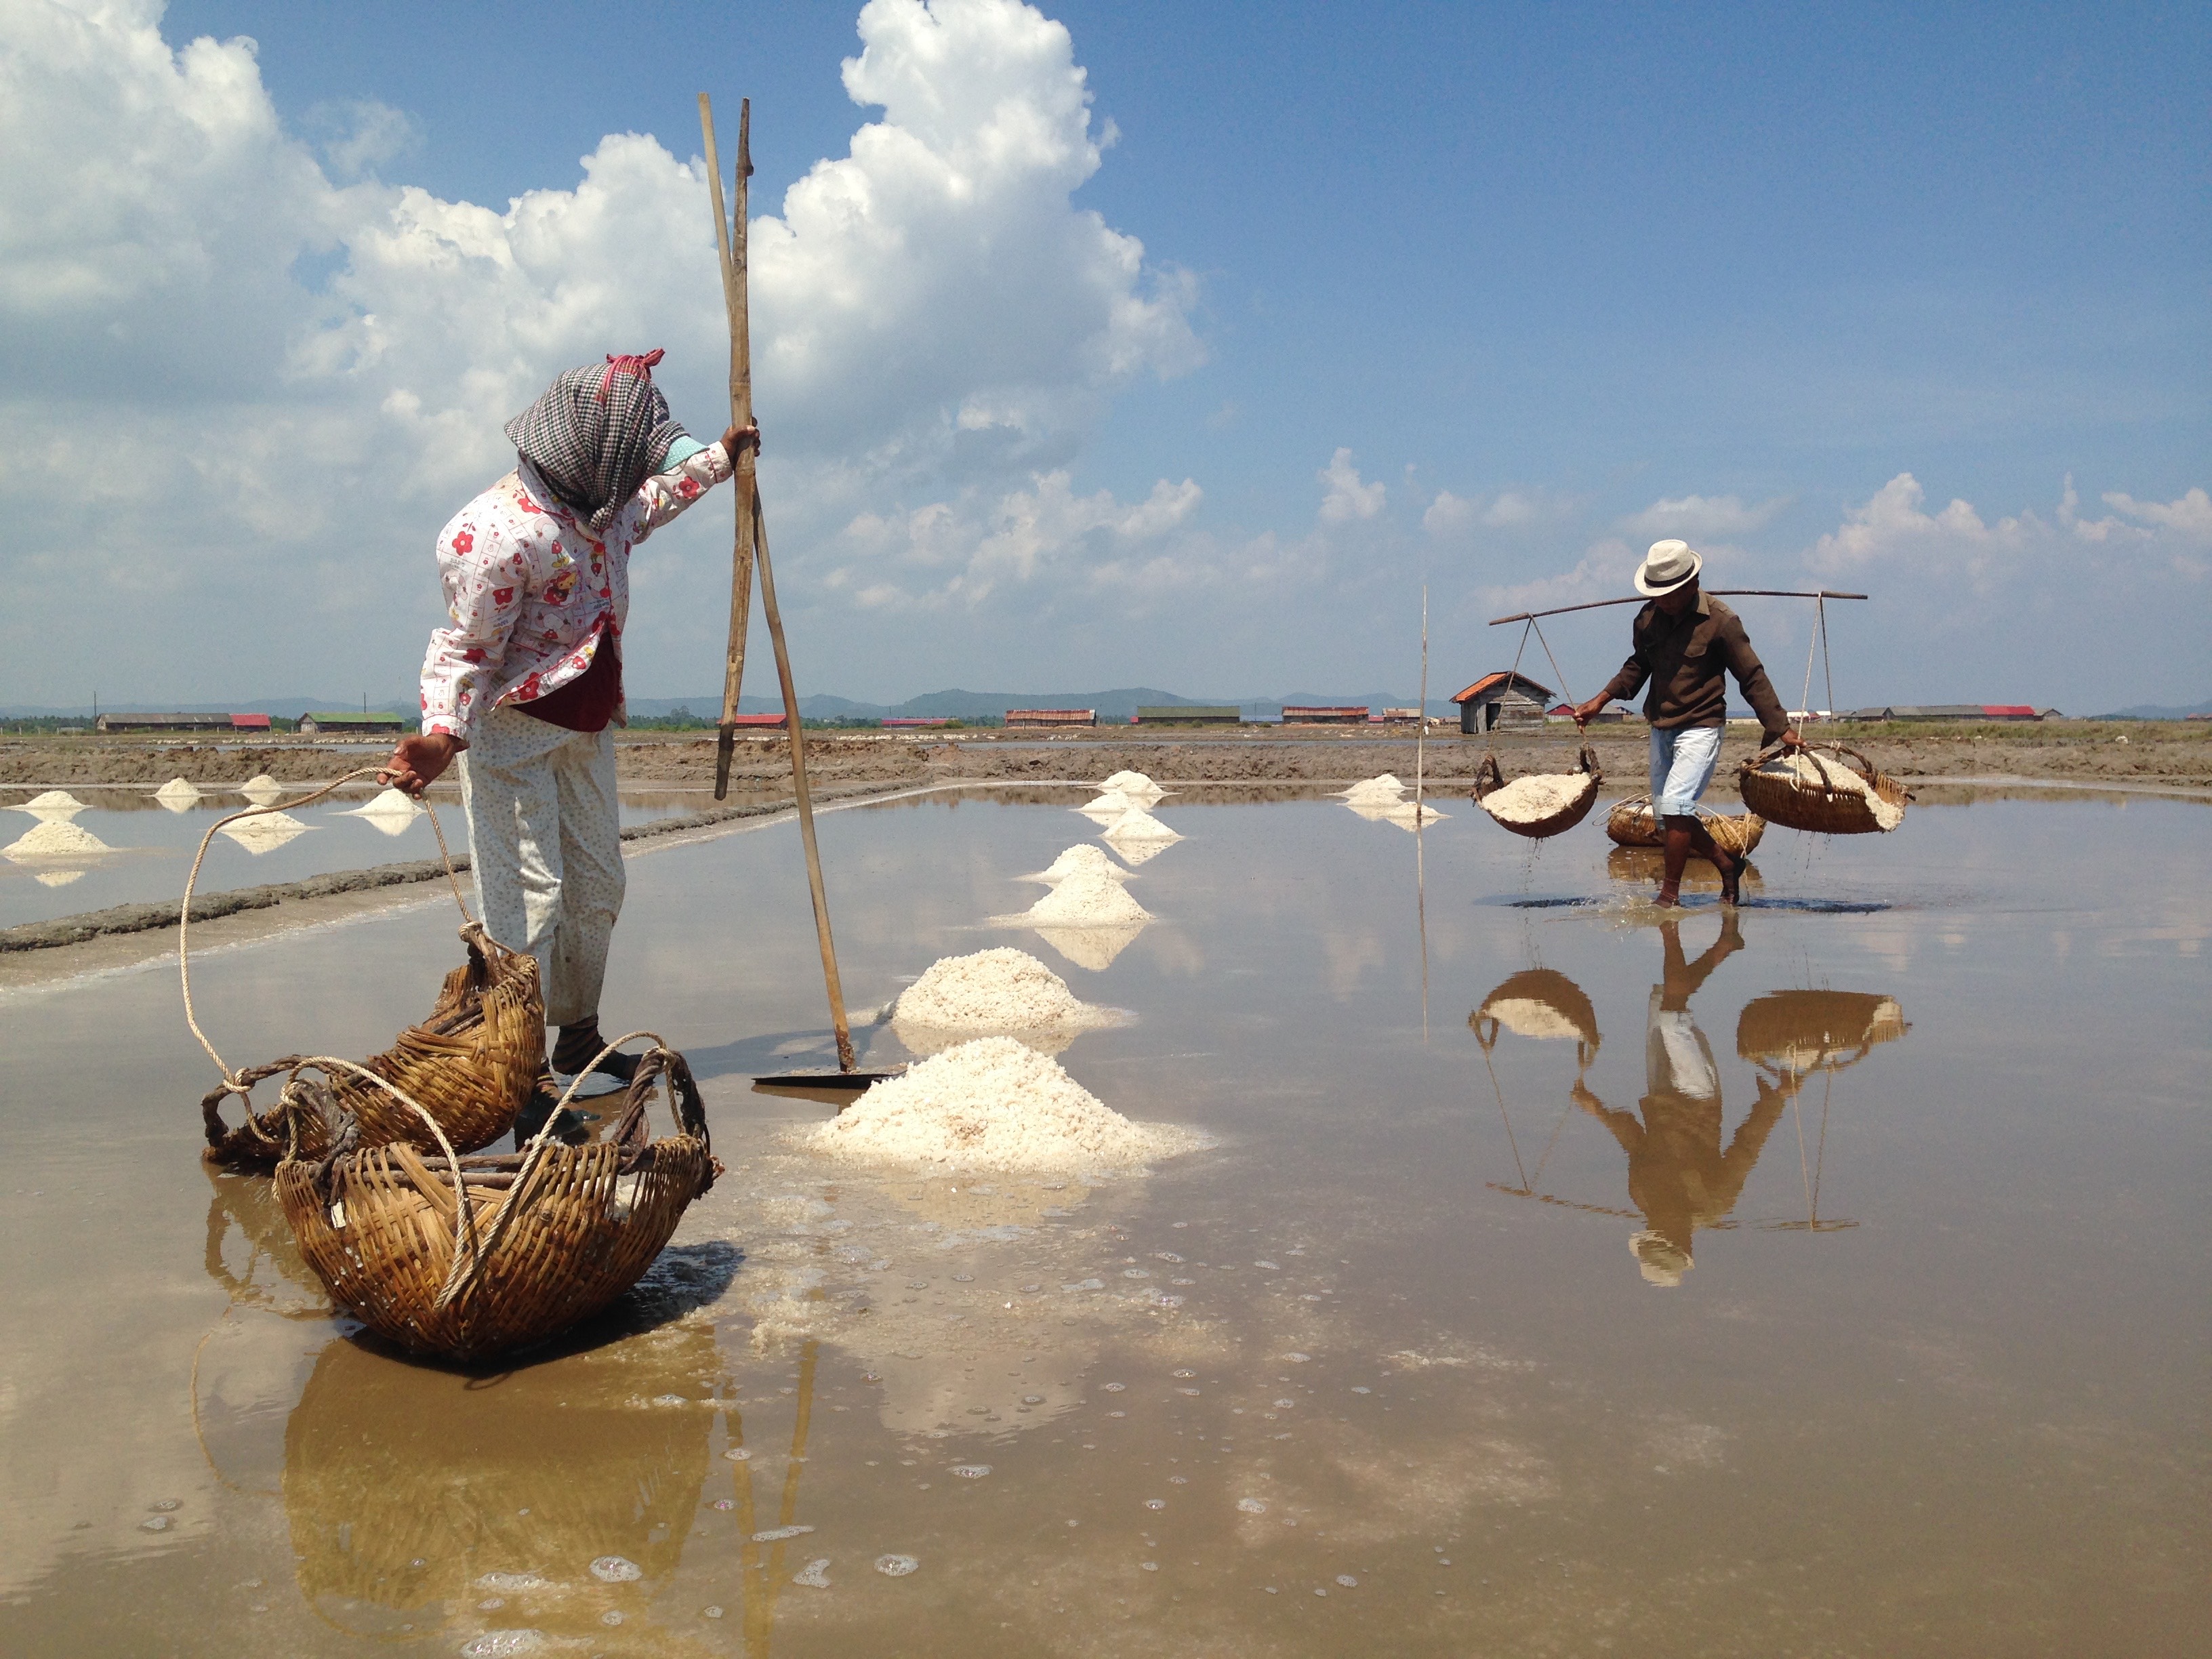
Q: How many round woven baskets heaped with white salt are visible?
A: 2